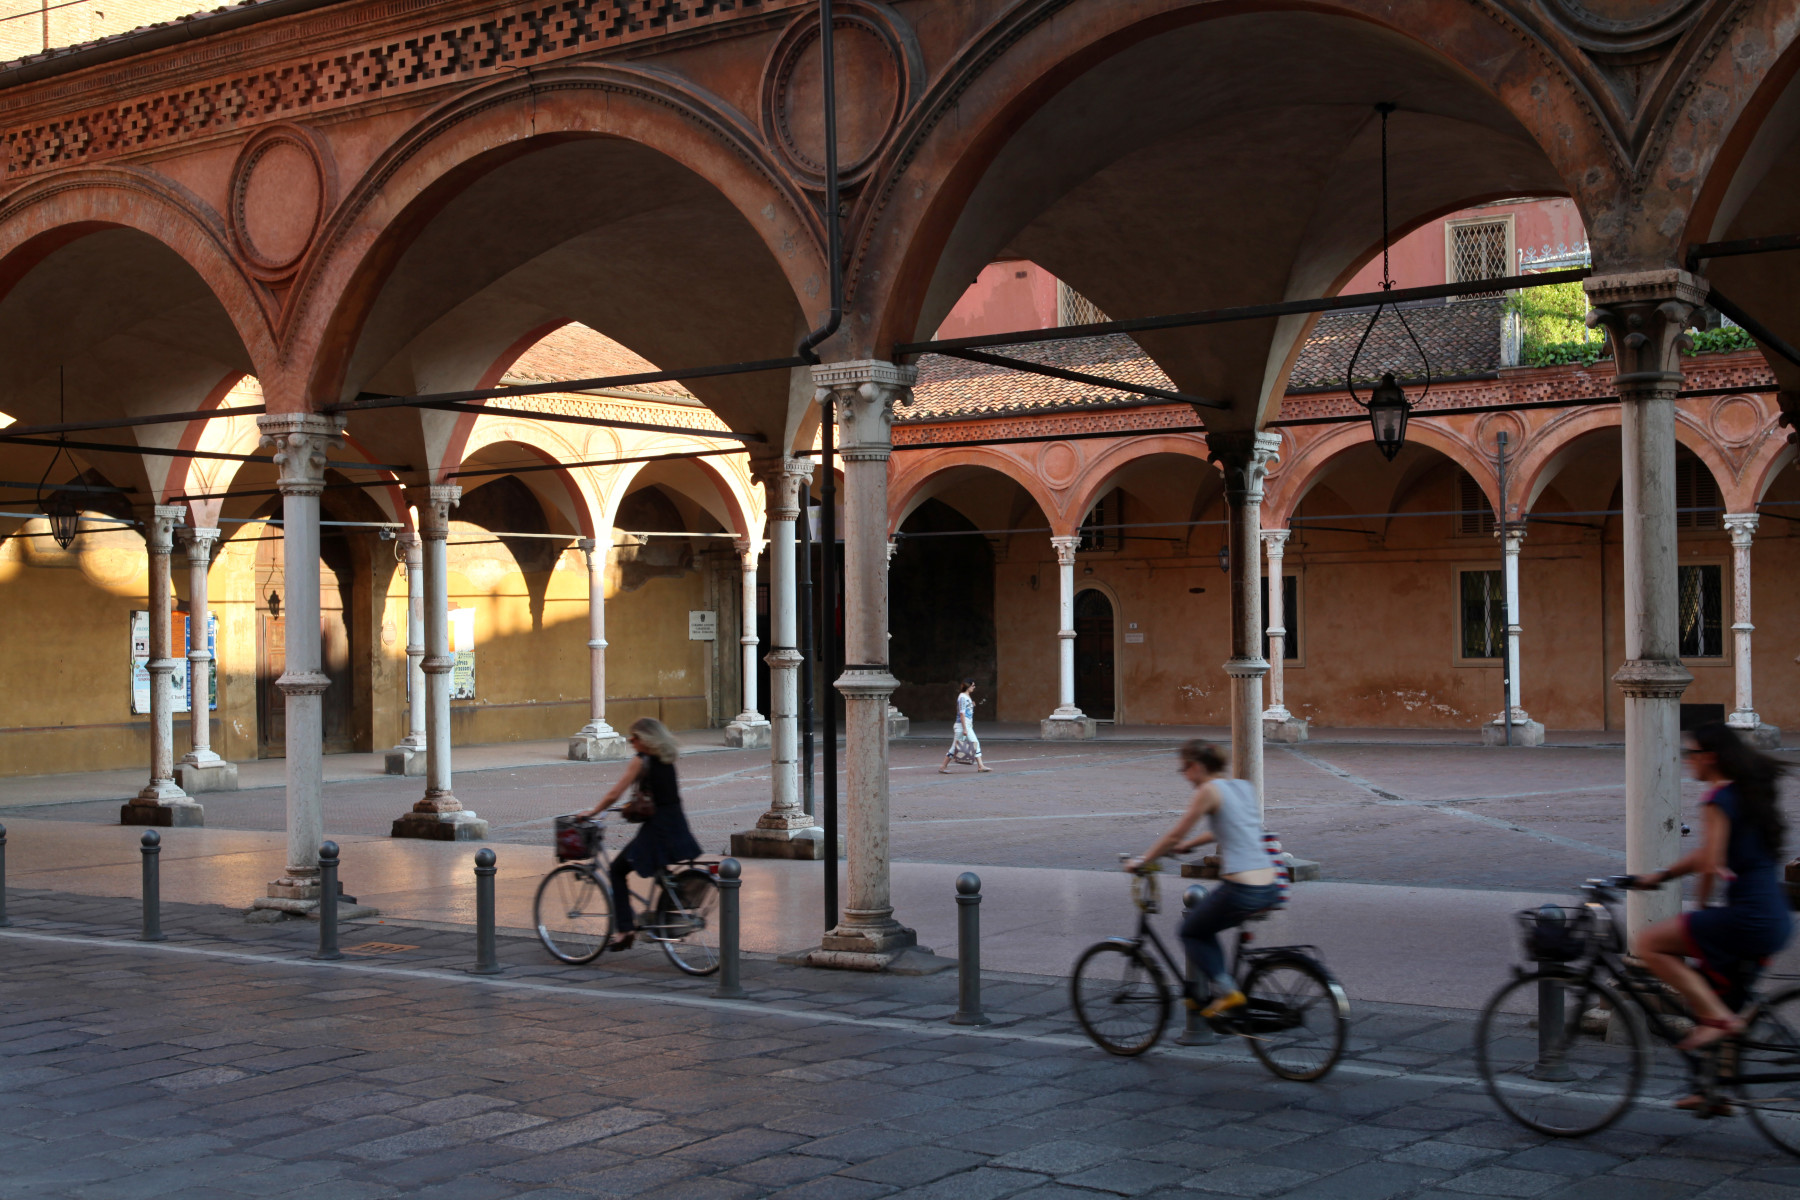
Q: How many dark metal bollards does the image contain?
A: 8